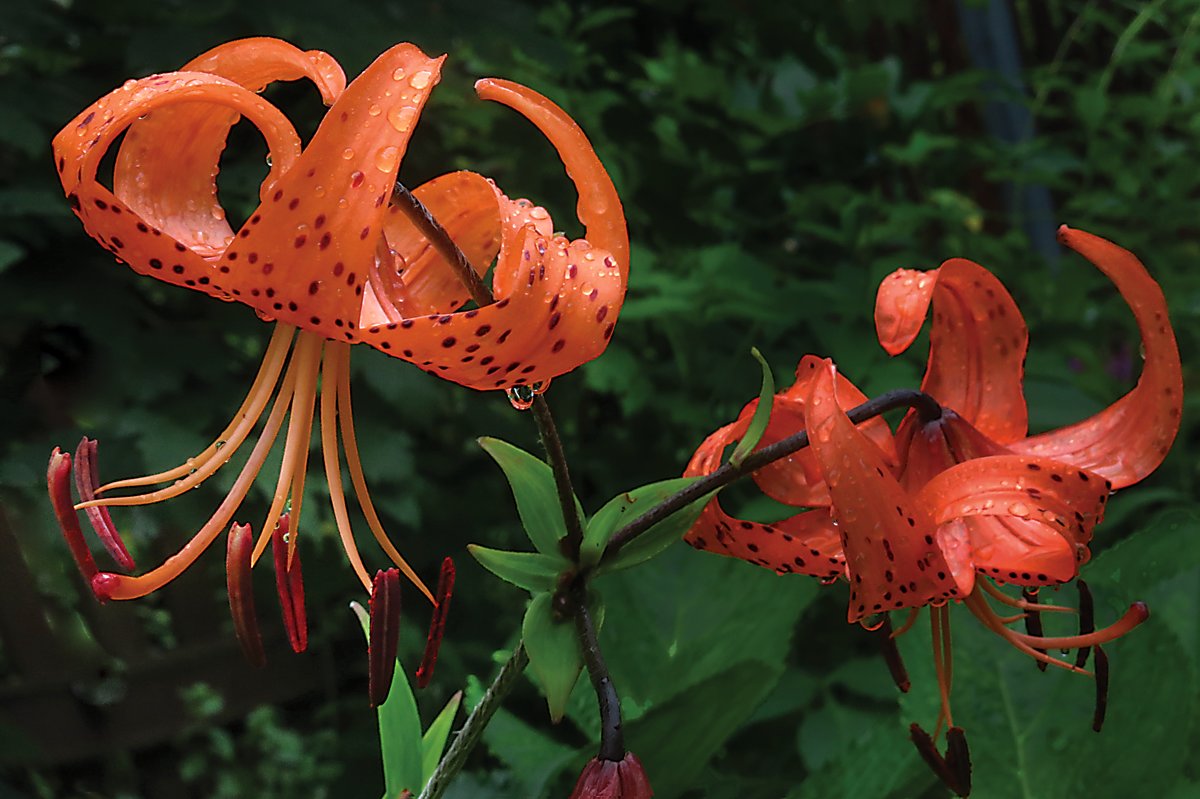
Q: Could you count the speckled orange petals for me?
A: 12